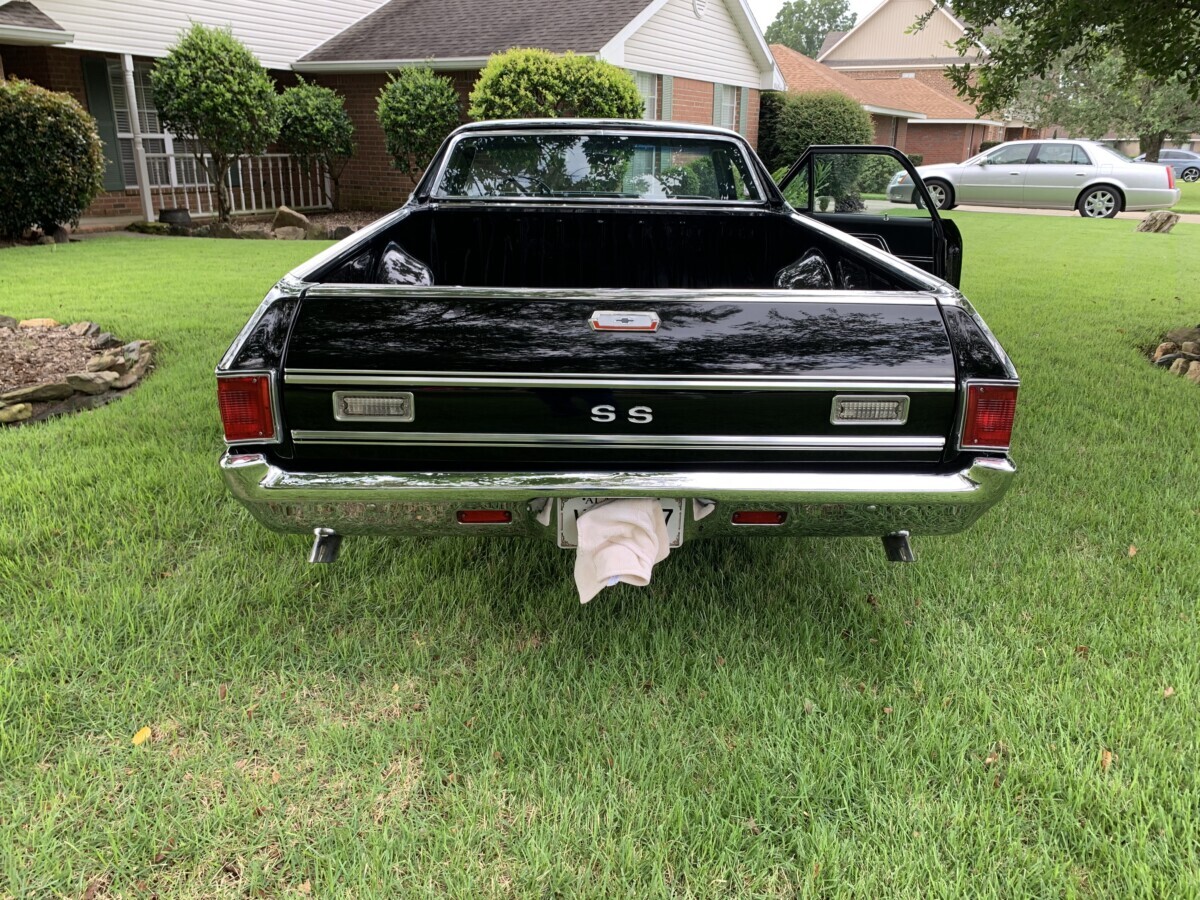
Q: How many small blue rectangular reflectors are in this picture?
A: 0